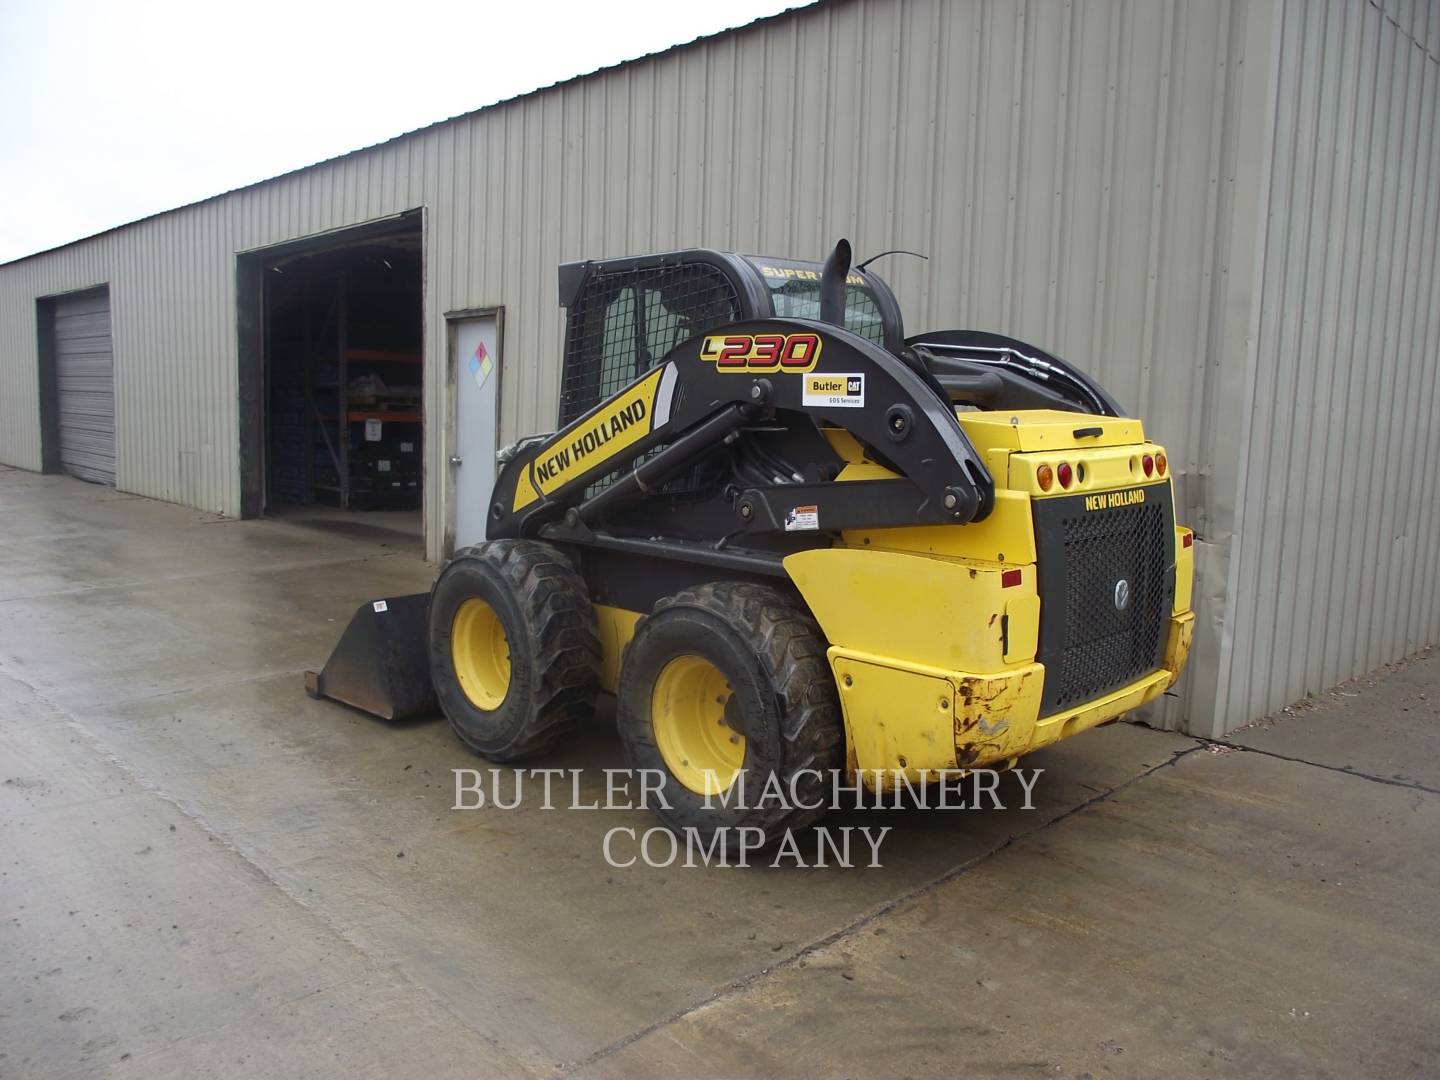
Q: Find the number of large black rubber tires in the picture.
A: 2